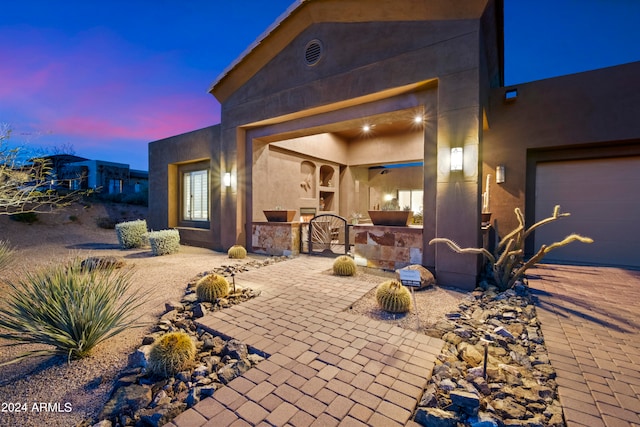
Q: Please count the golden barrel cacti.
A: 5